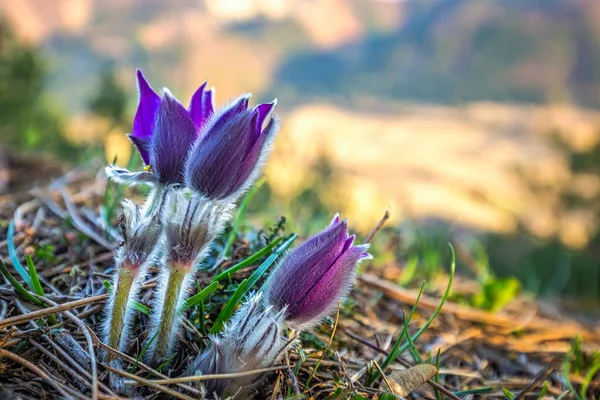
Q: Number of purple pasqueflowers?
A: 3